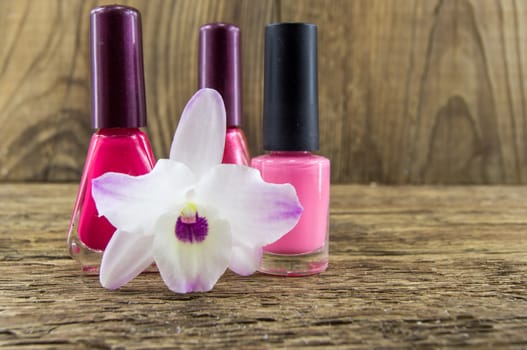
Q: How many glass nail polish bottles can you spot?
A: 3